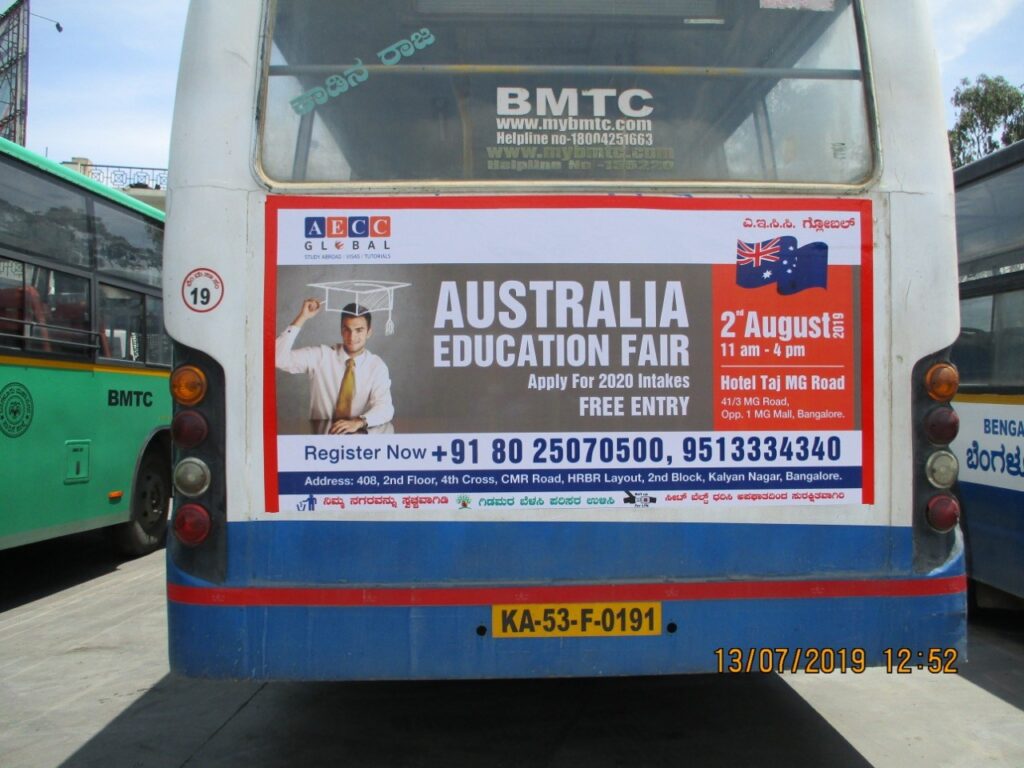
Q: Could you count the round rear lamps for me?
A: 8